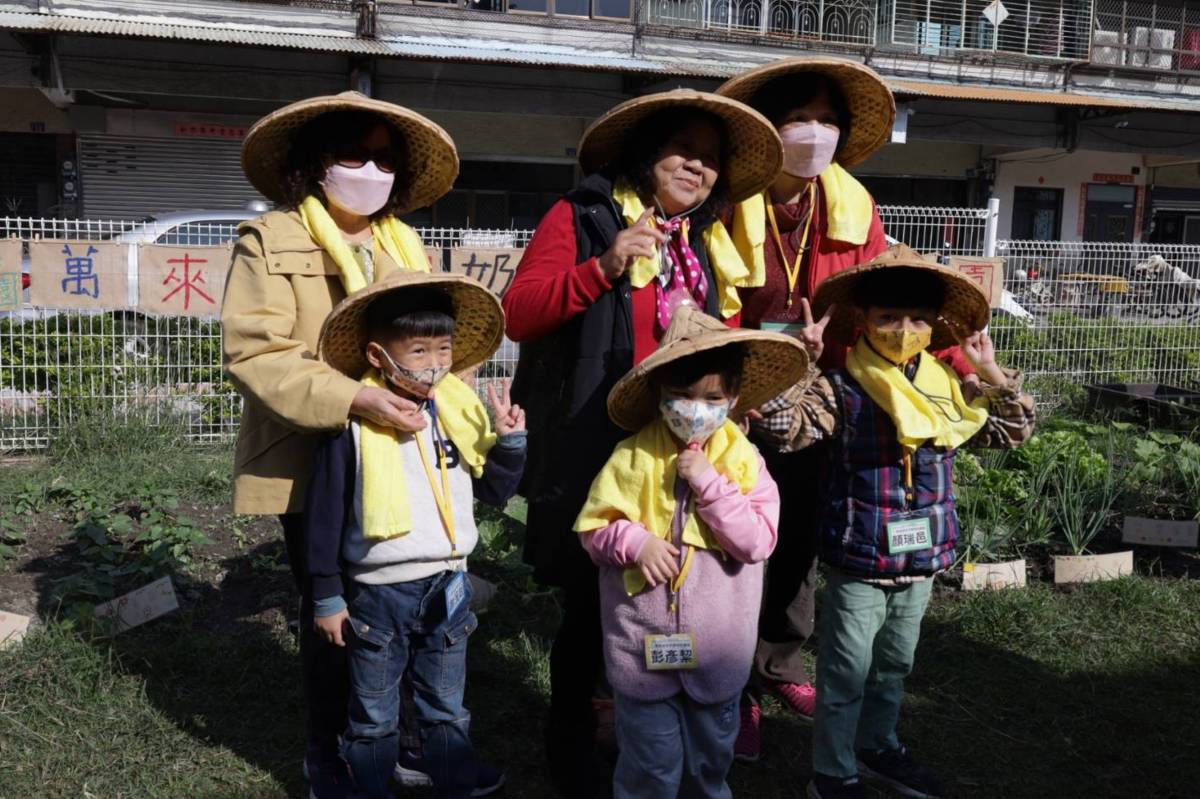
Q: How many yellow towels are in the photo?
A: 6